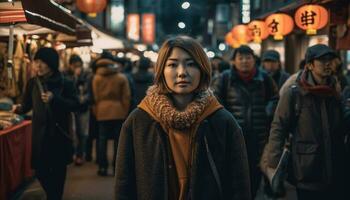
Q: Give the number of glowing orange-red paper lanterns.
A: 6